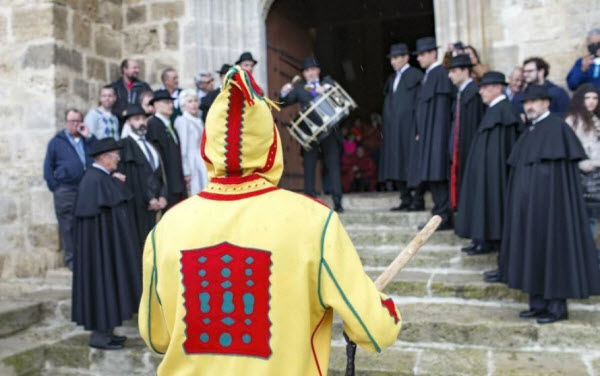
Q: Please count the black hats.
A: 11